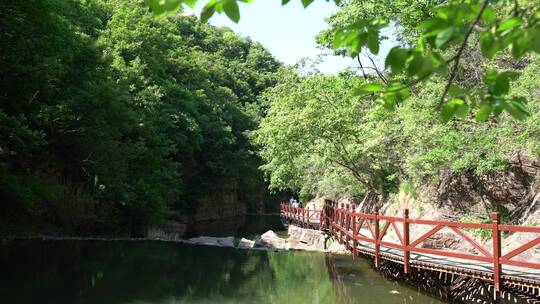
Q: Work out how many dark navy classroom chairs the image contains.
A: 0